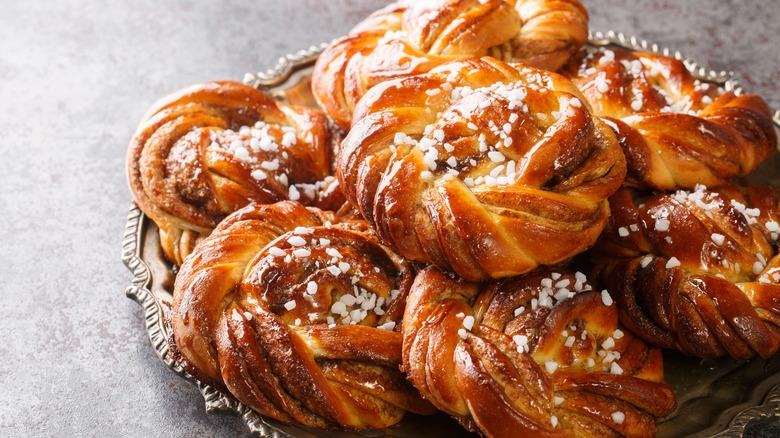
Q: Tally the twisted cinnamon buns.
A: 7